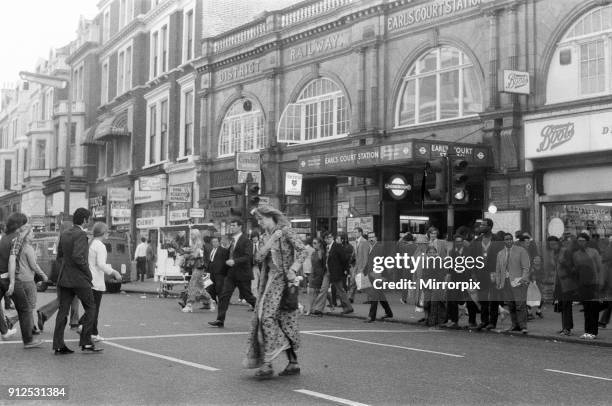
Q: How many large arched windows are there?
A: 4